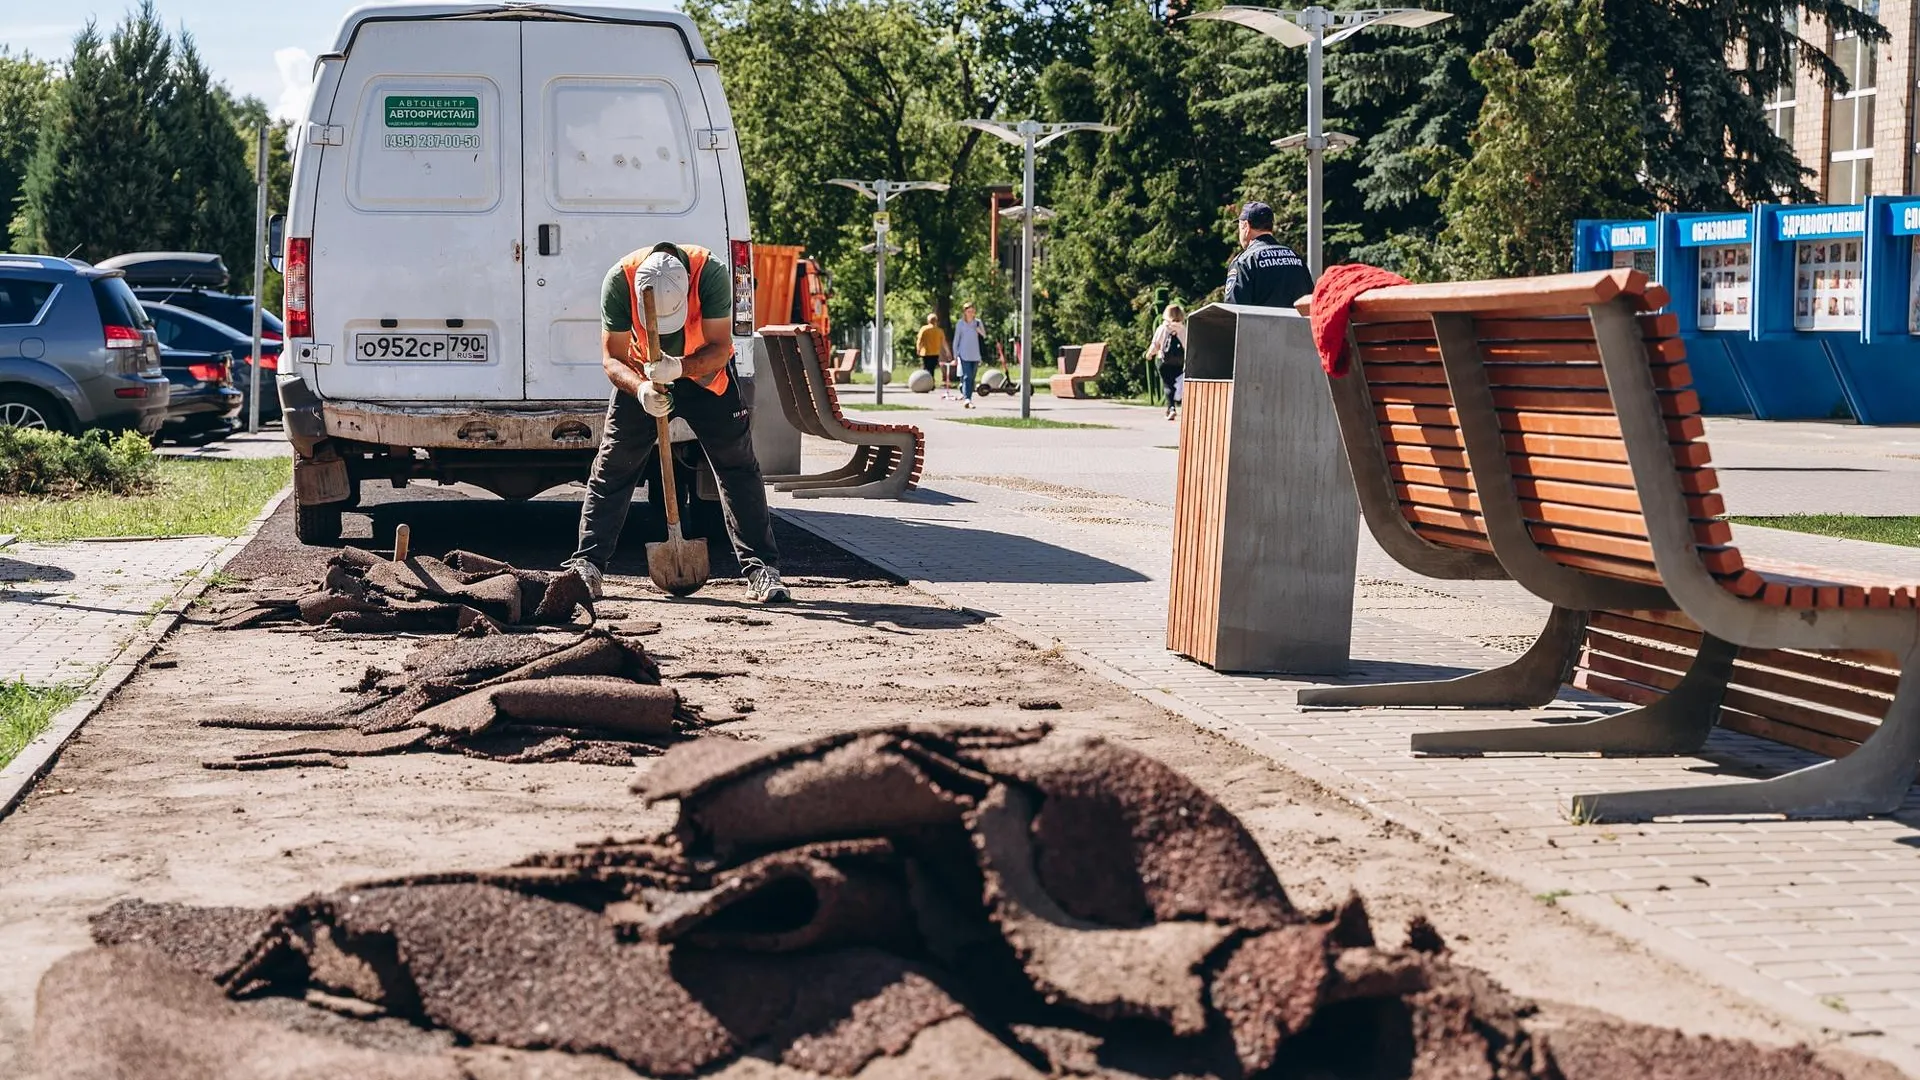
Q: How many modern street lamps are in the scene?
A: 3